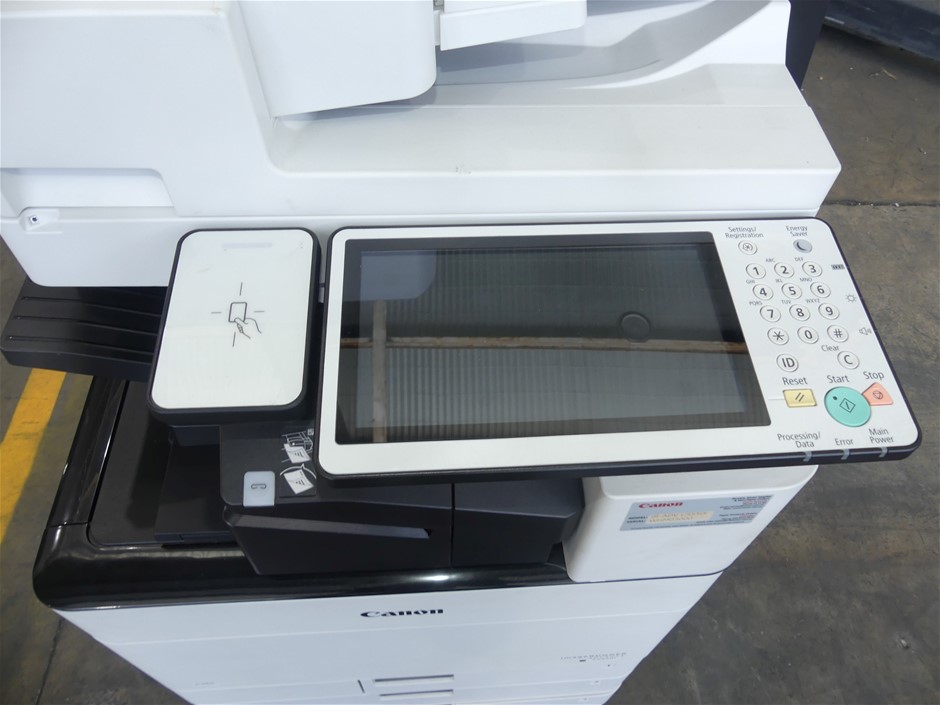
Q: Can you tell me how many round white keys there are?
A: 15